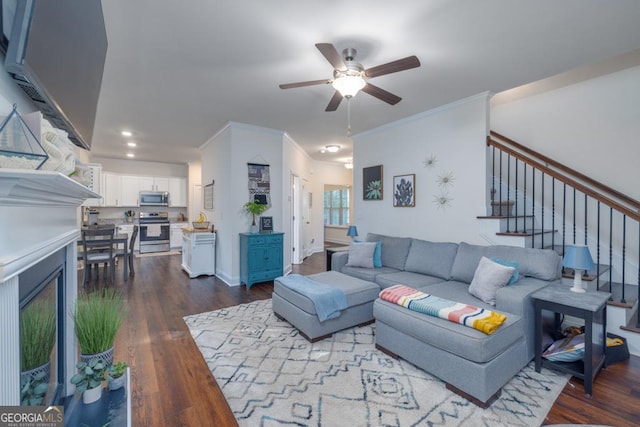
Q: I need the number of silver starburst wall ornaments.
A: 3